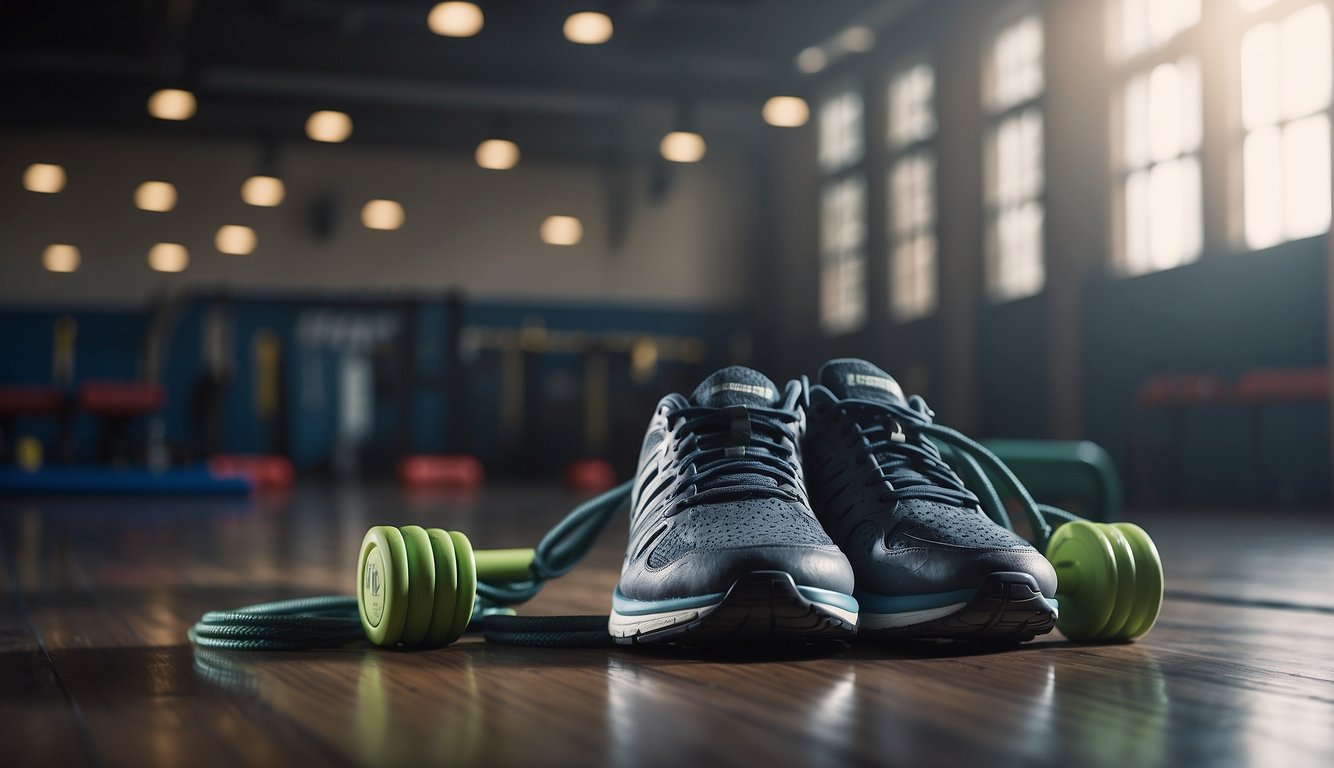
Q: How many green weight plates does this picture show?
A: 7